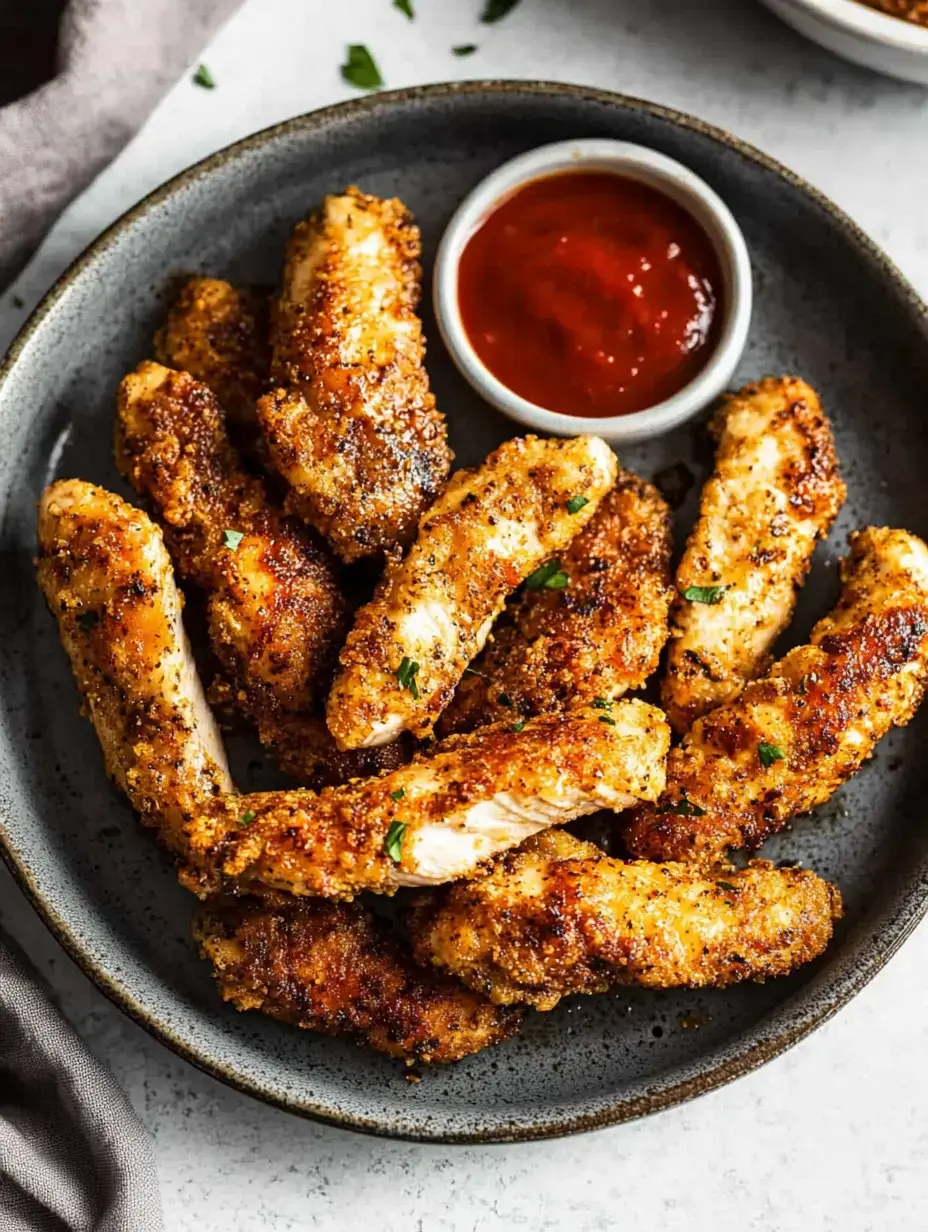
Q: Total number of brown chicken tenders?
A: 11